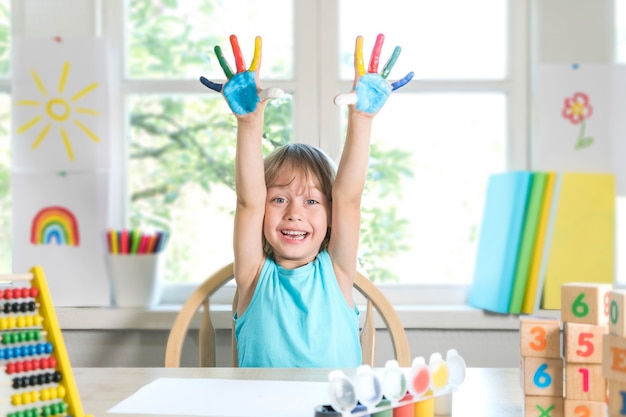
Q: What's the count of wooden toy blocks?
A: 10